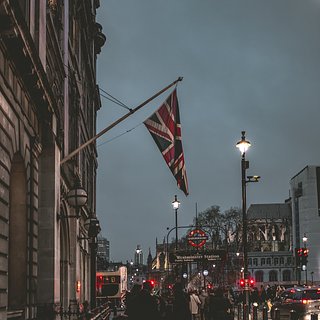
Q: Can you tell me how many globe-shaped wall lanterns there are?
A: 2